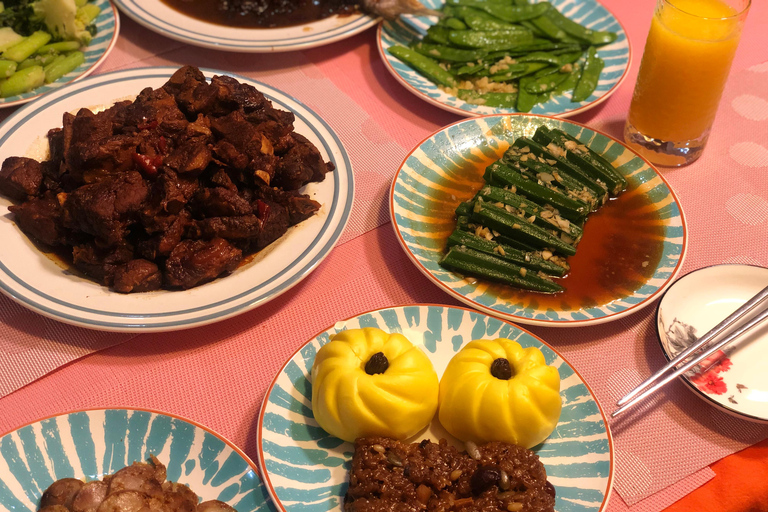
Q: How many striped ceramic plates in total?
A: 5